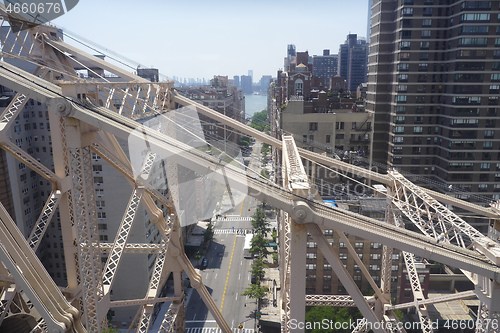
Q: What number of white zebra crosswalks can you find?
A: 3